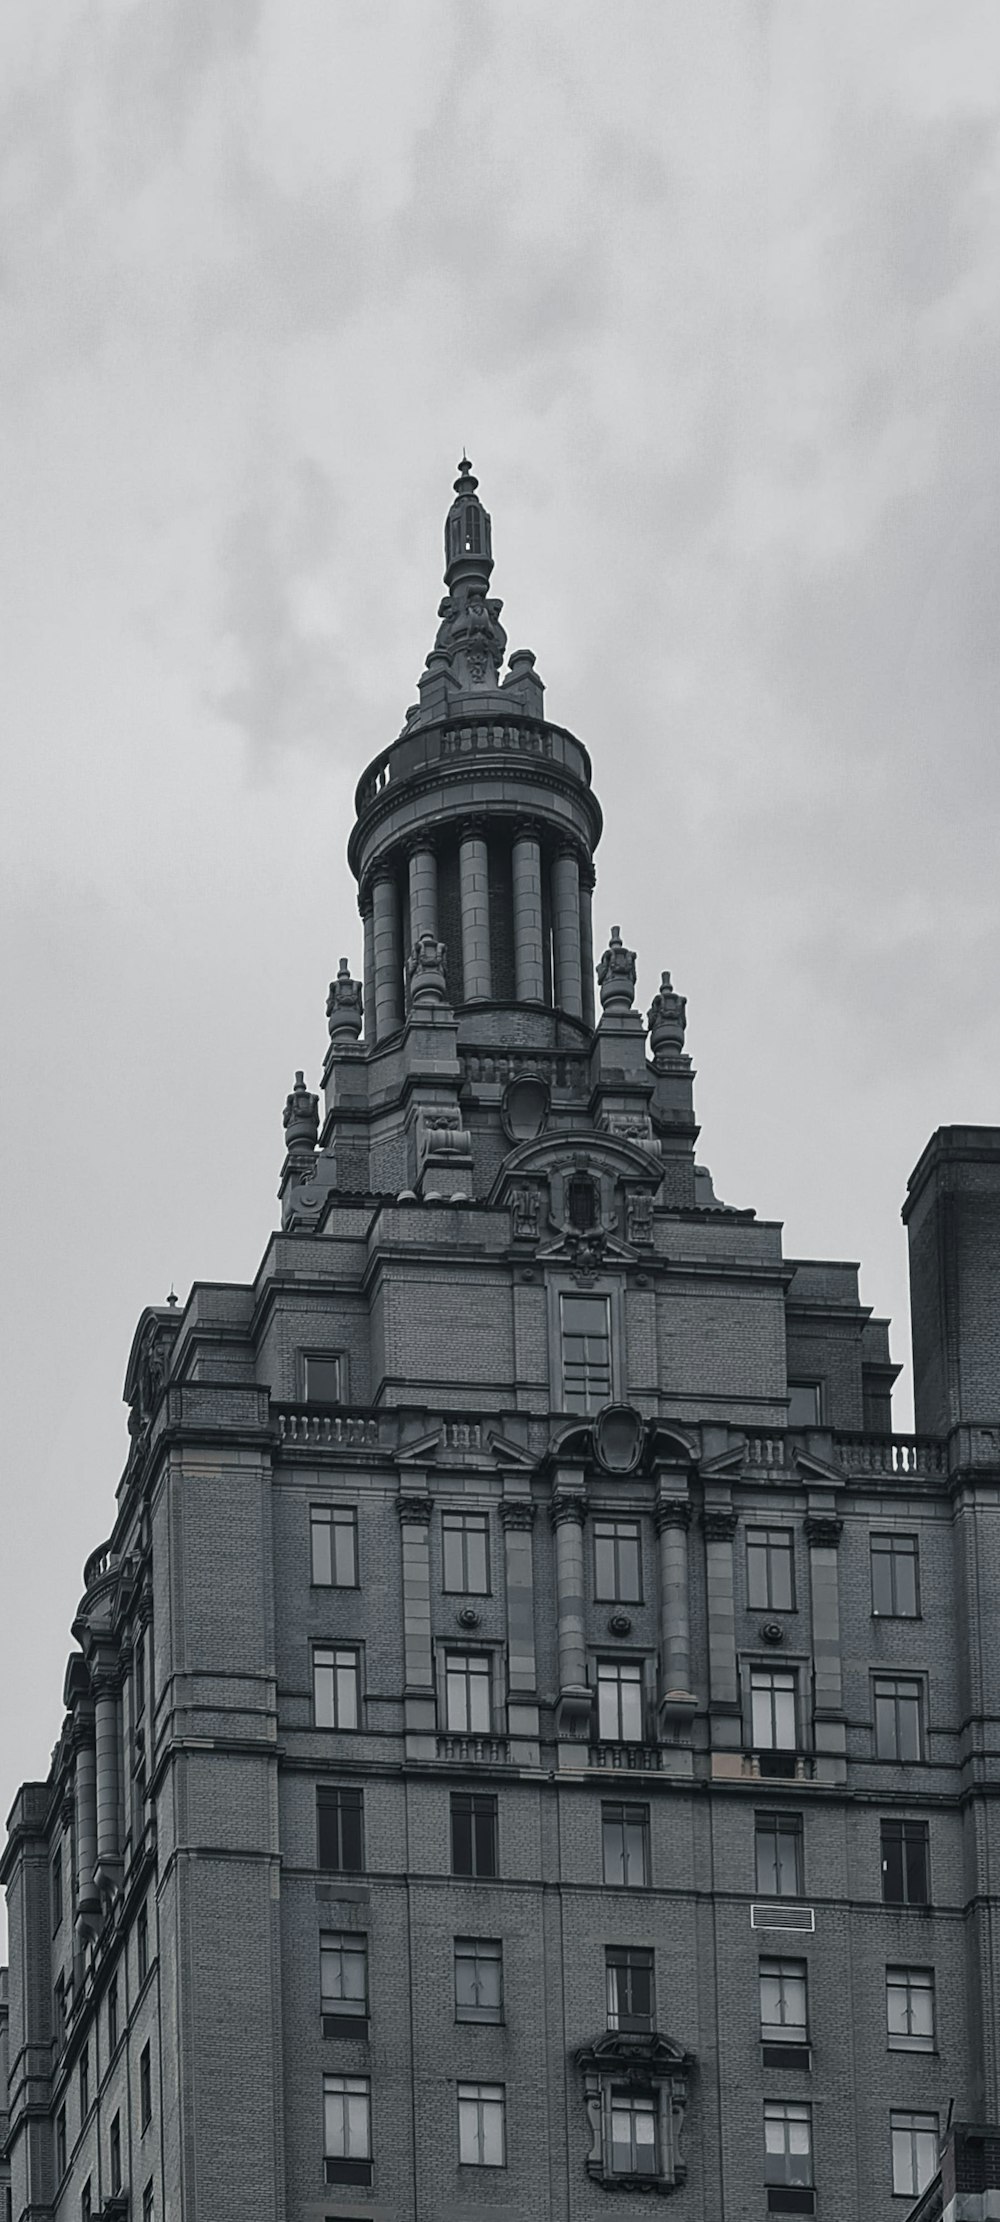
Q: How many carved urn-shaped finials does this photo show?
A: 5